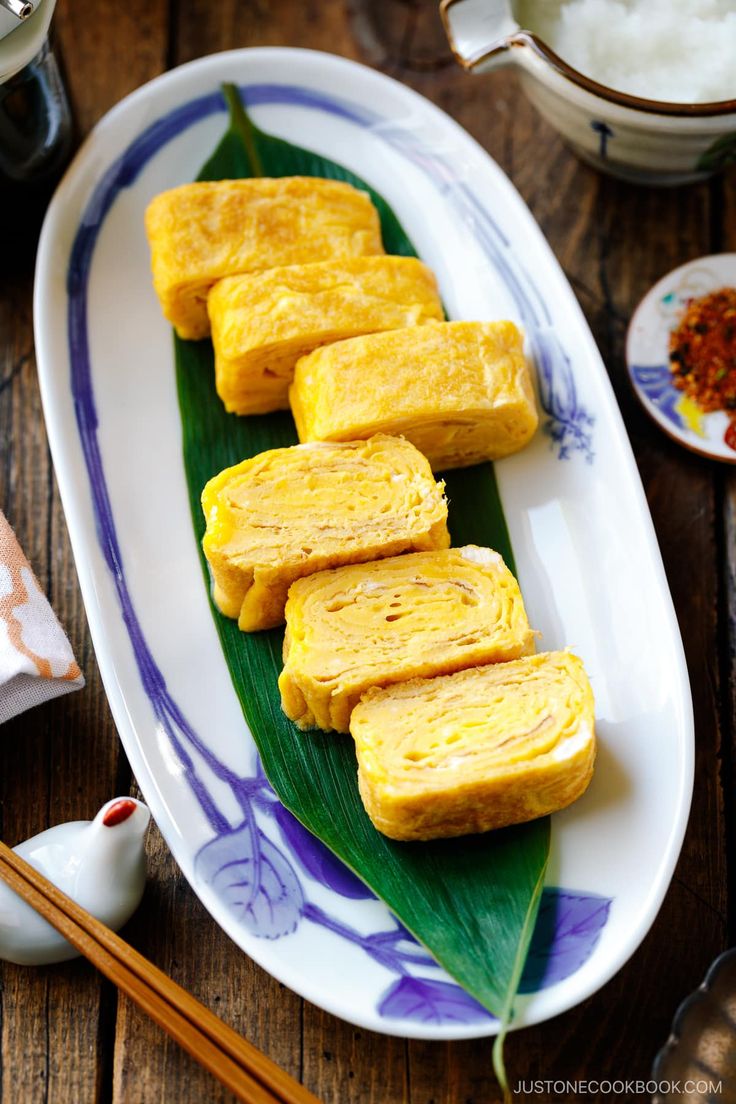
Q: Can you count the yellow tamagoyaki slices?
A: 6